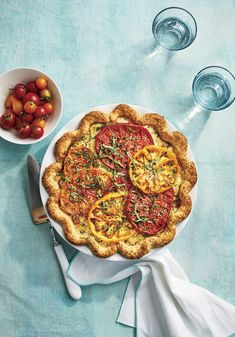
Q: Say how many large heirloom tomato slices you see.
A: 6